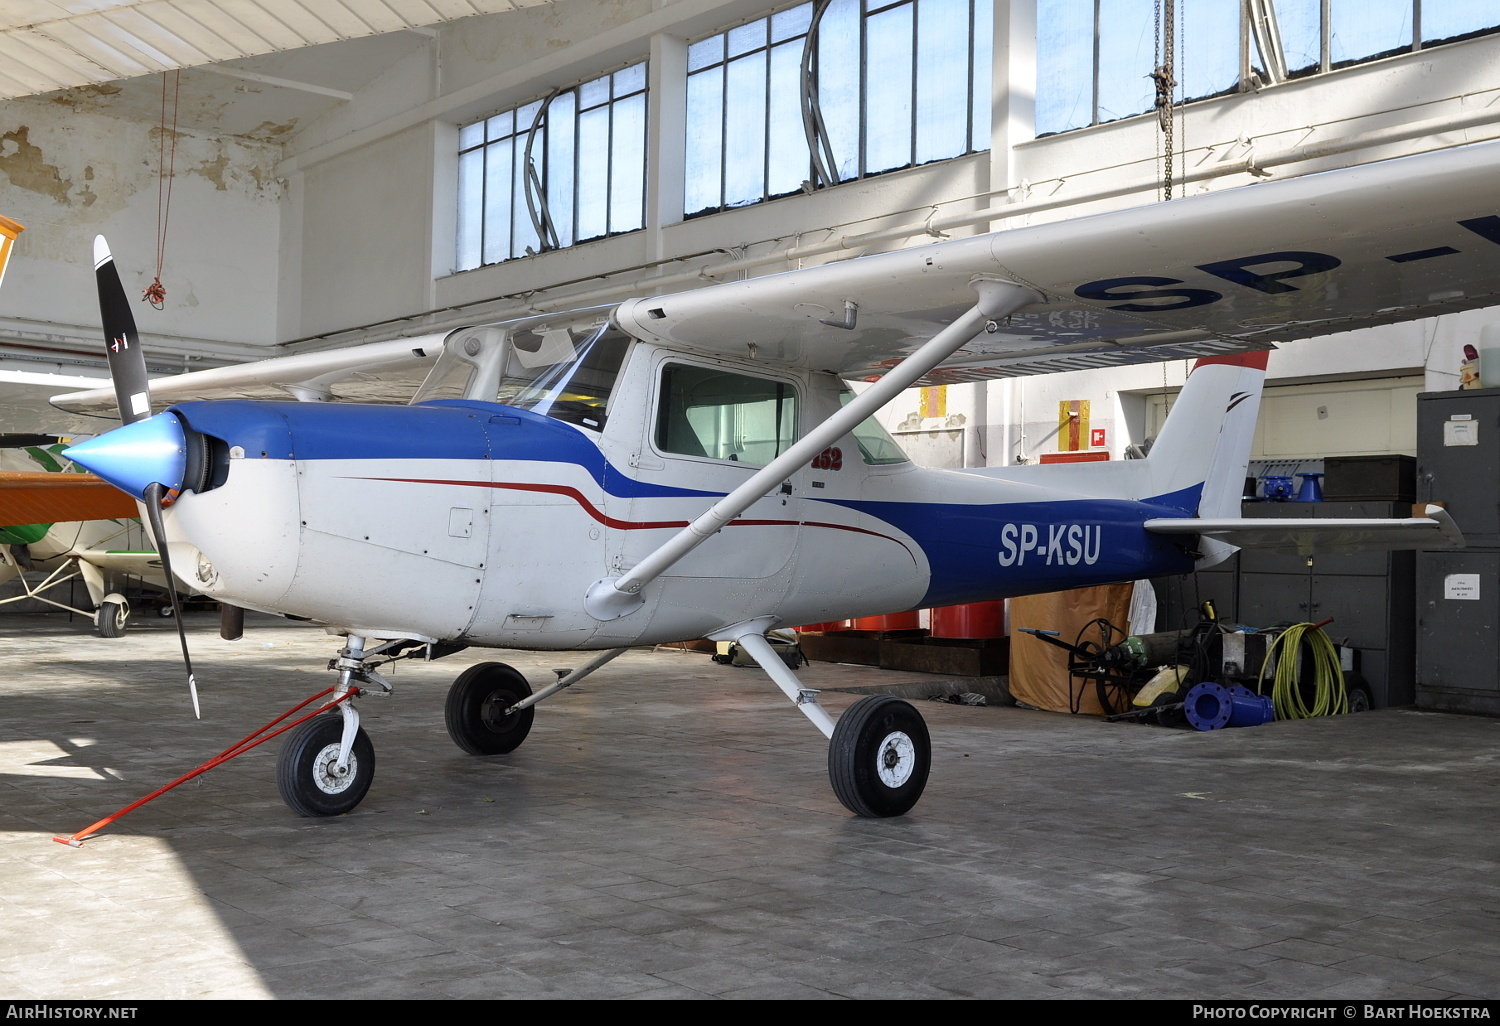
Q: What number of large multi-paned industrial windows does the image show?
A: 3